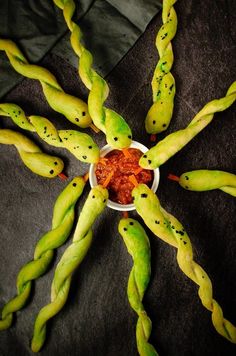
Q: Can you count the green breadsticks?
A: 11